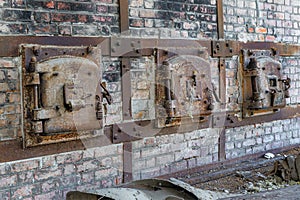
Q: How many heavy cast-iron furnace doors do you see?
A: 3